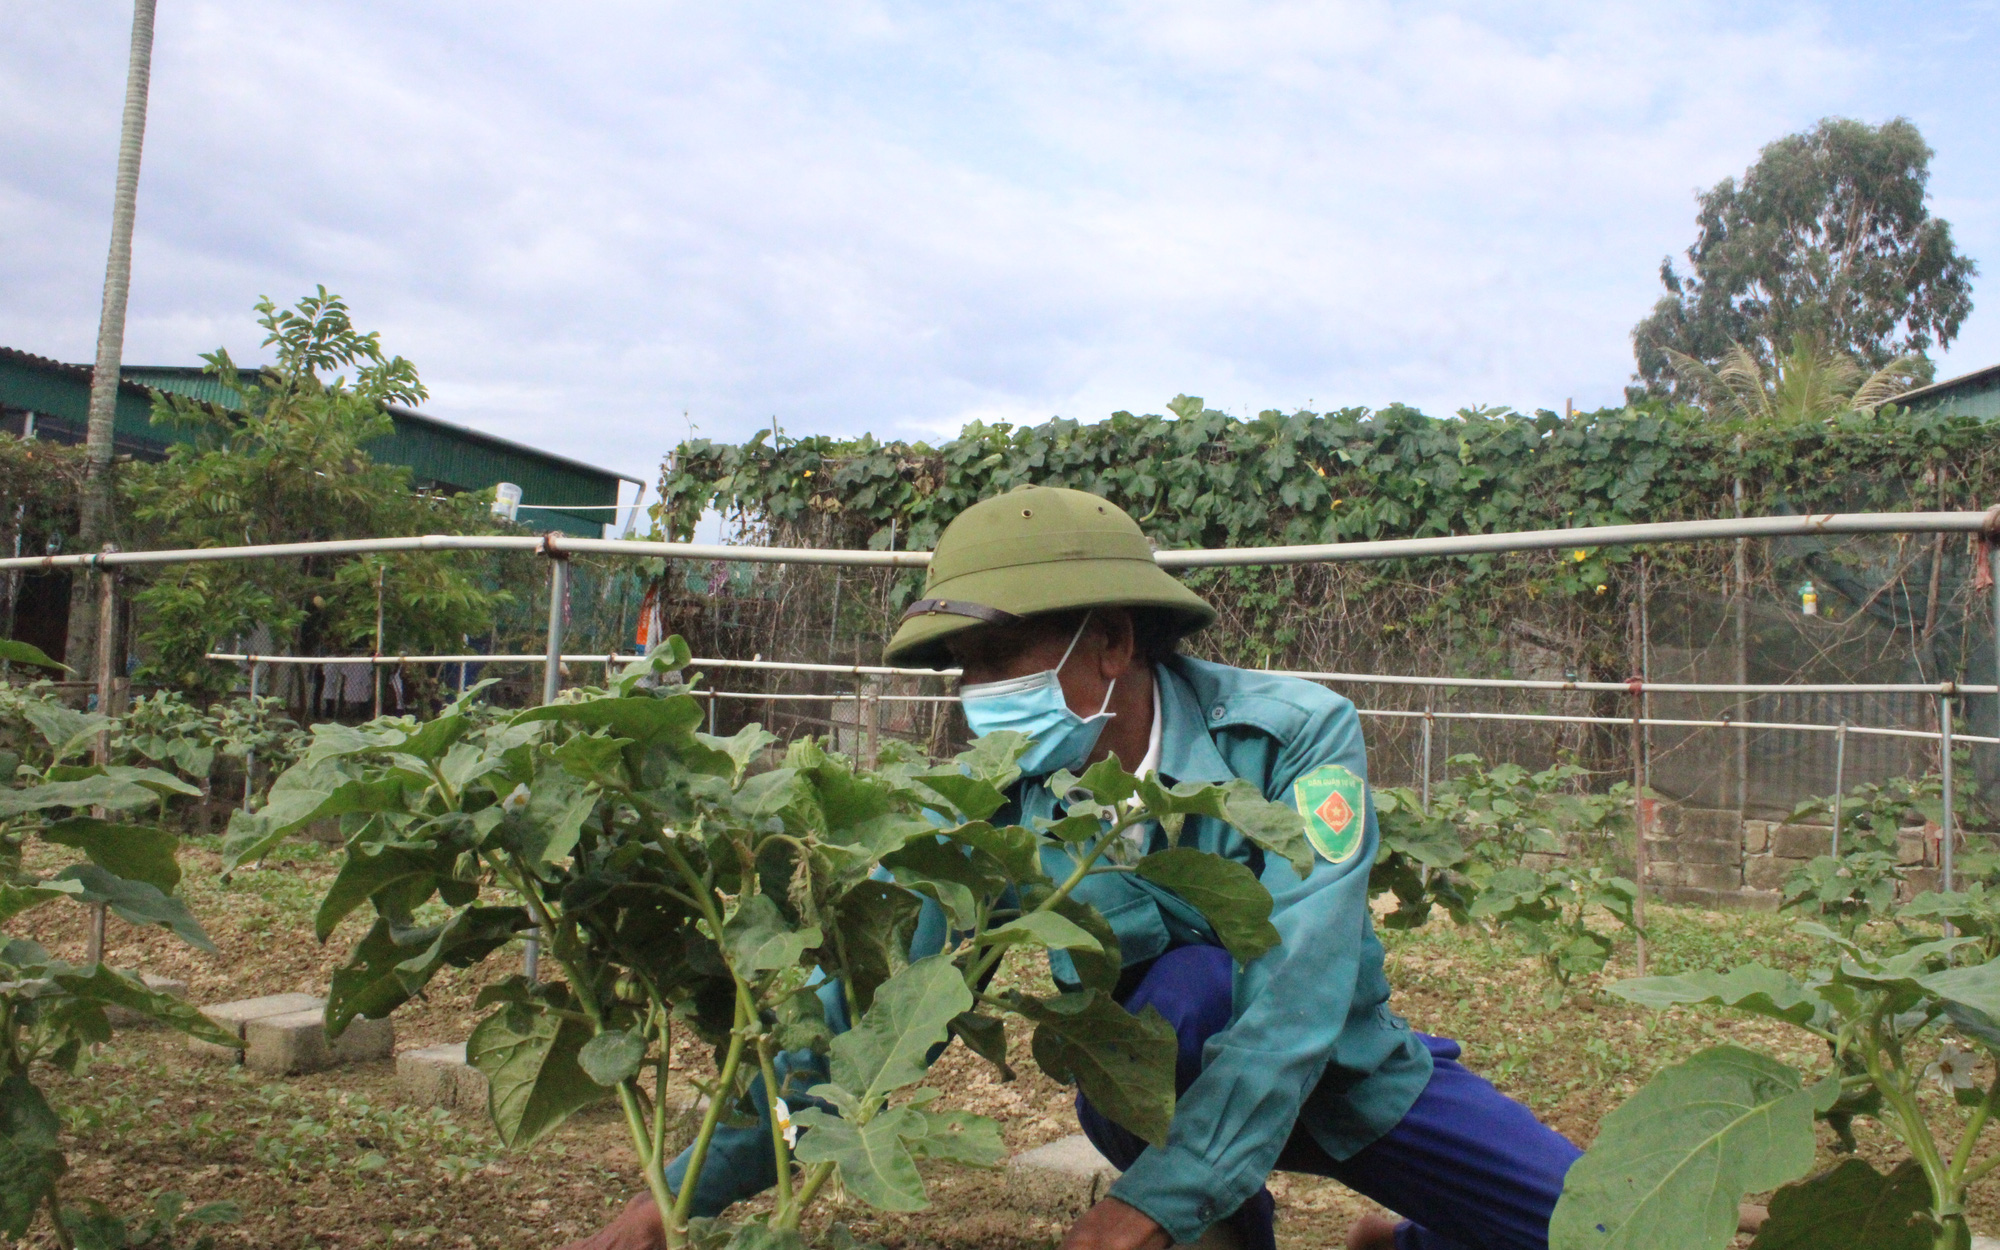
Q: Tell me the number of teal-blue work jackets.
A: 1